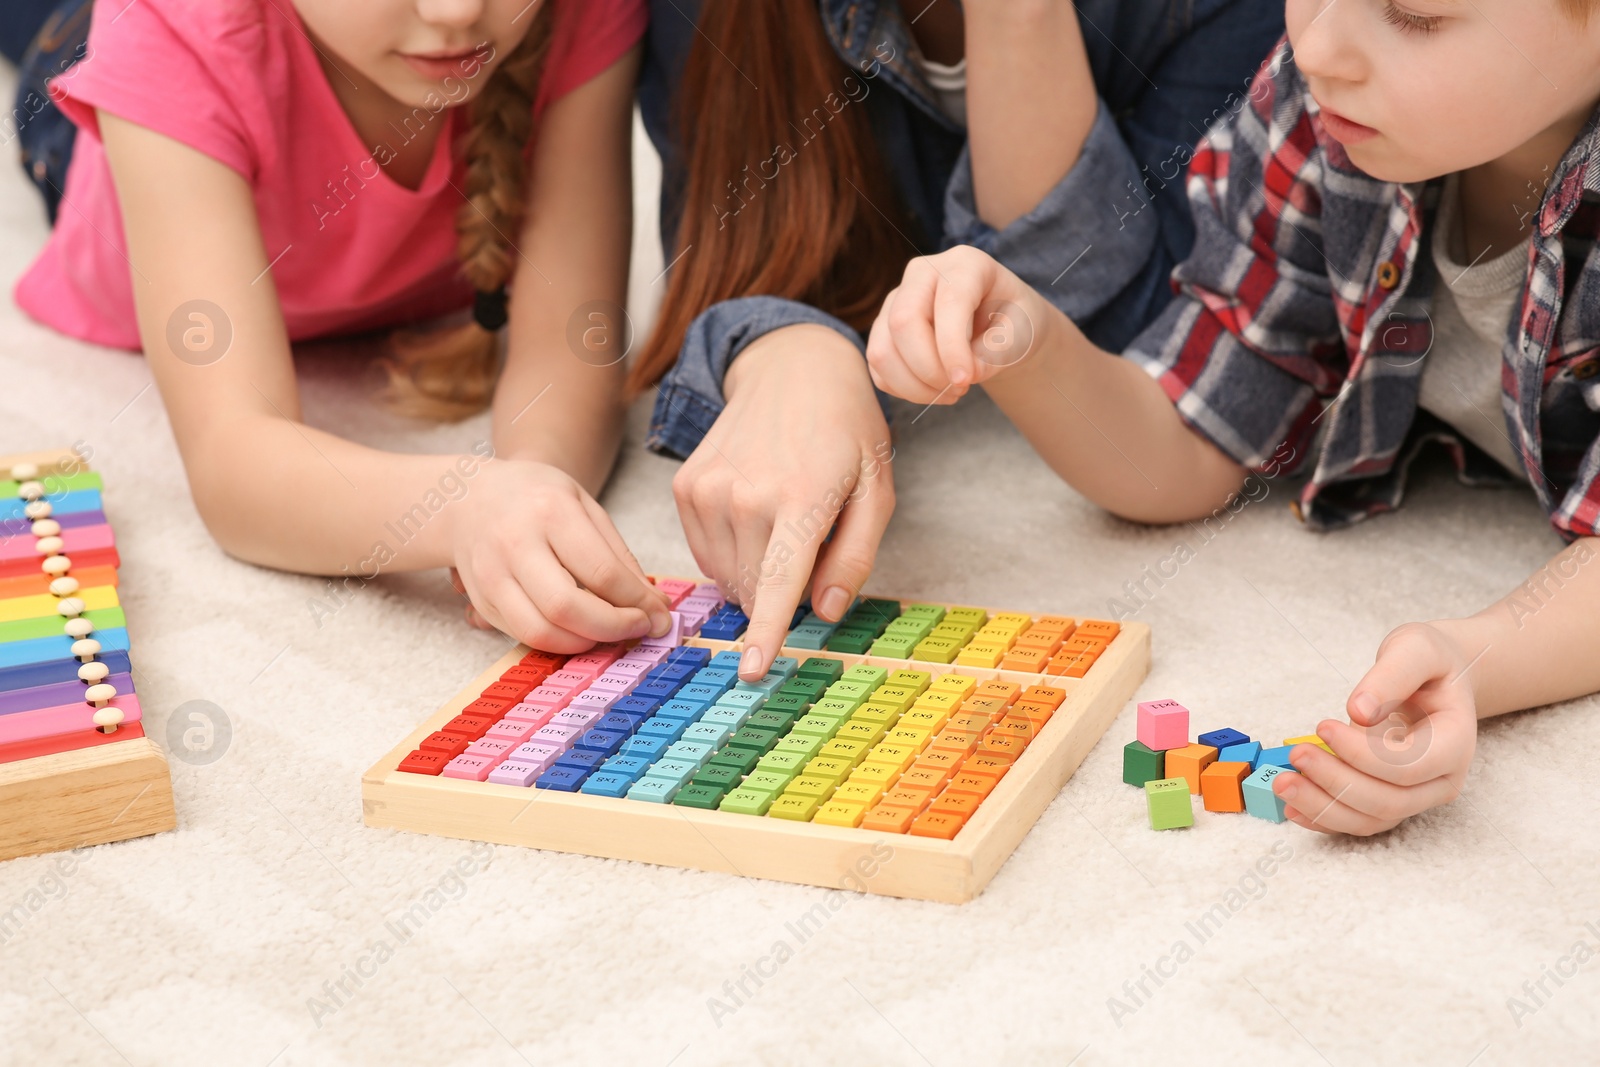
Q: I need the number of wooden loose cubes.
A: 10